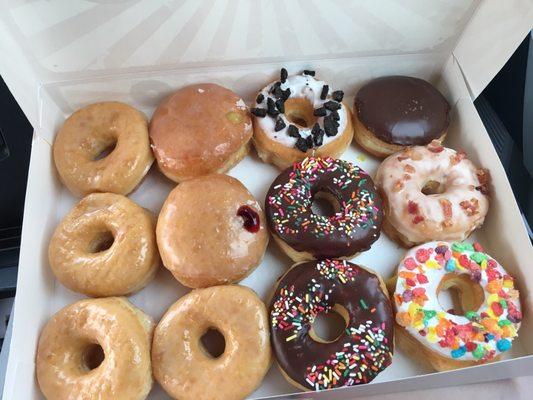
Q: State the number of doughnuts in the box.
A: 12